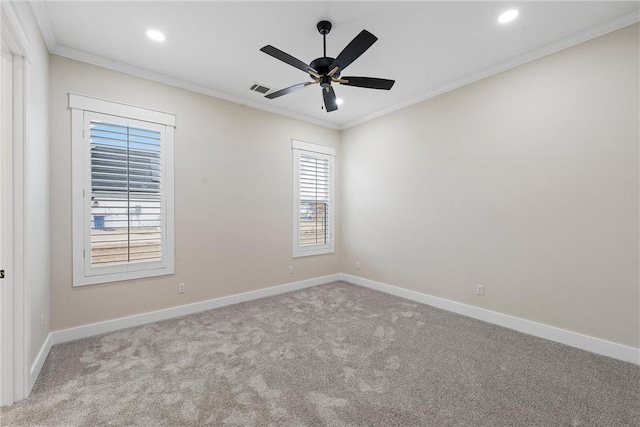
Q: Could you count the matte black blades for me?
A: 5